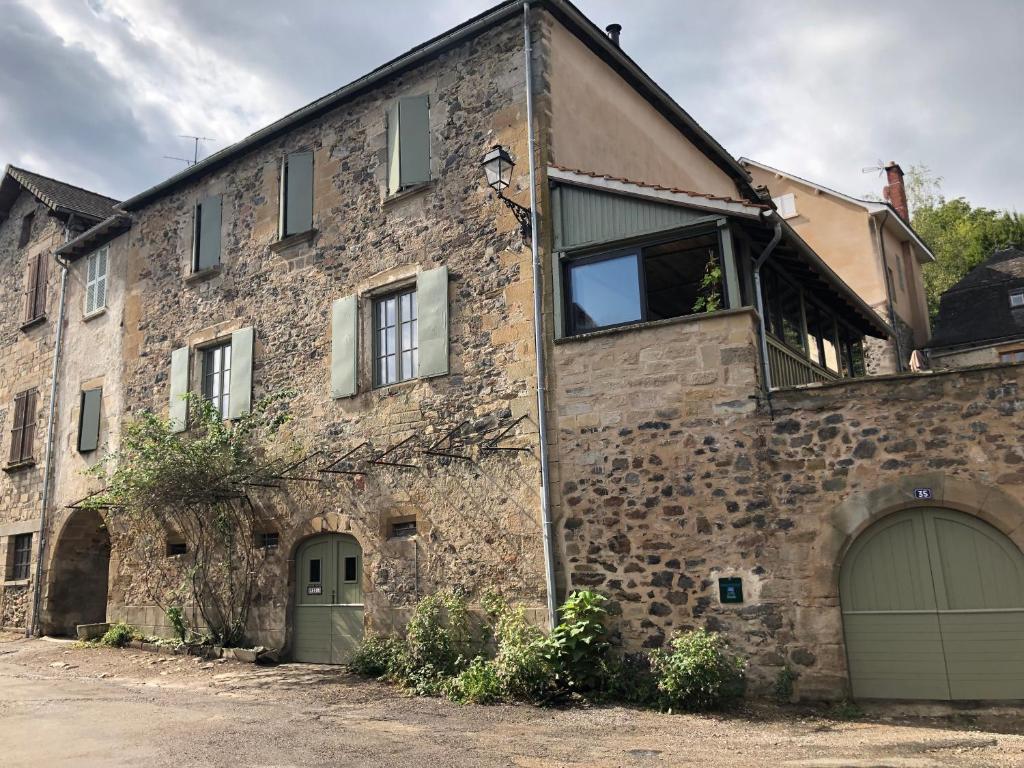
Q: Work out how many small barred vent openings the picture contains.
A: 3